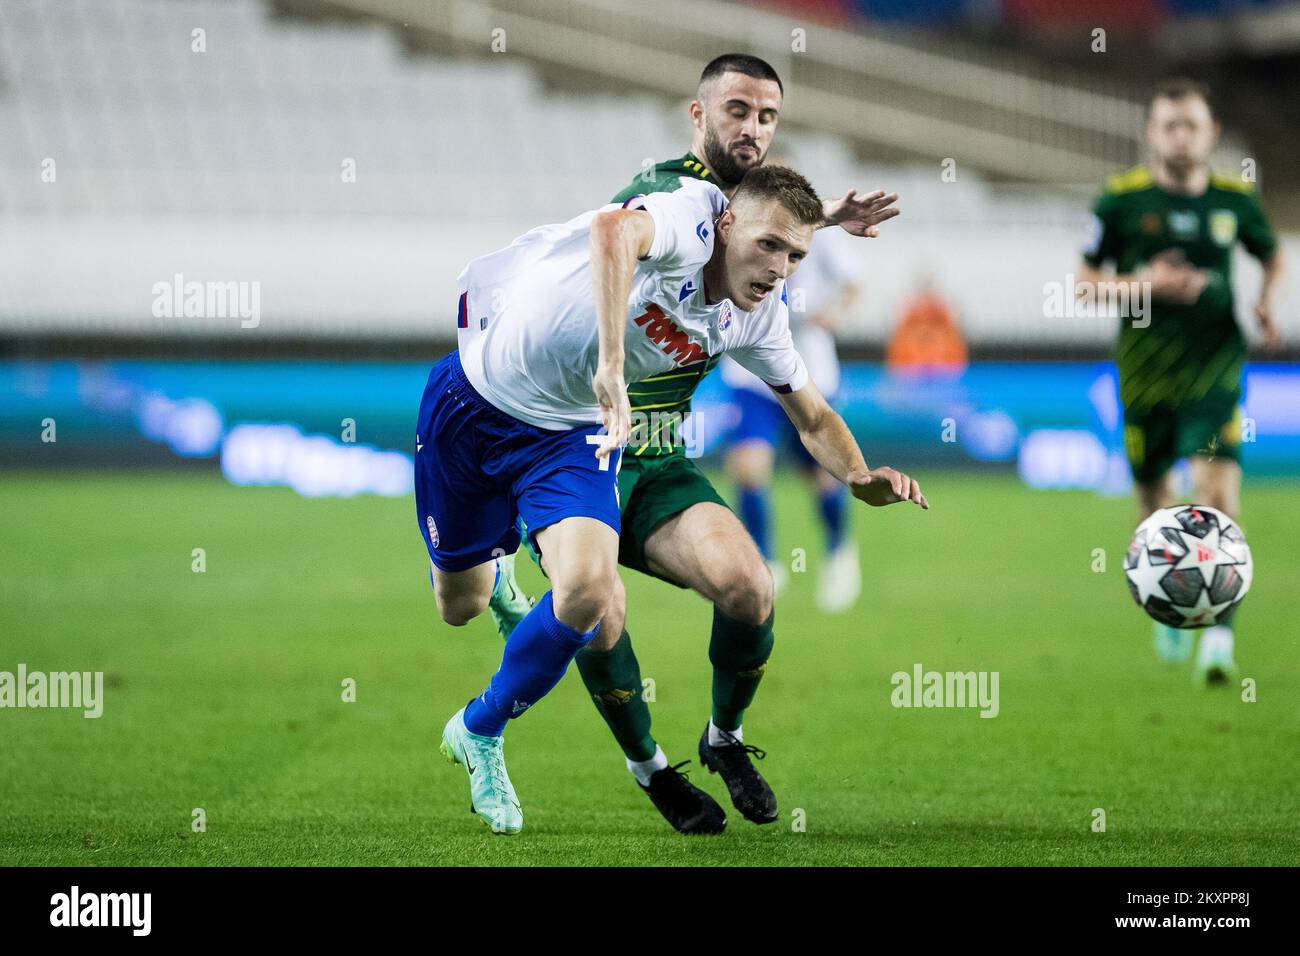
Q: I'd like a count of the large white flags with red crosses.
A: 0